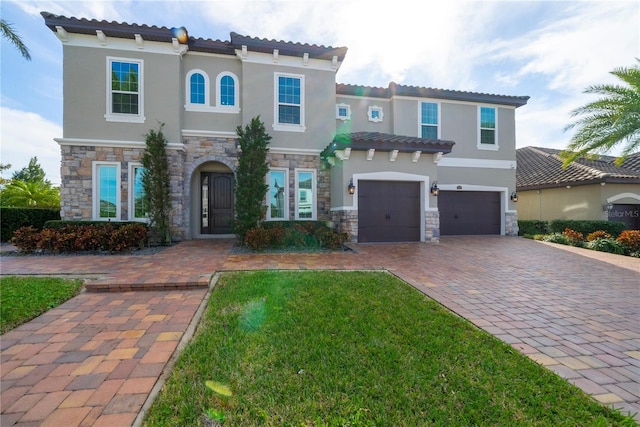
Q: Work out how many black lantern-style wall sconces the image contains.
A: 3